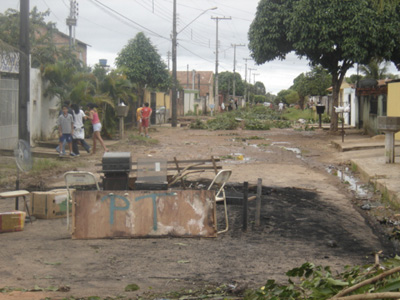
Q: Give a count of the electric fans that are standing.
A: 1